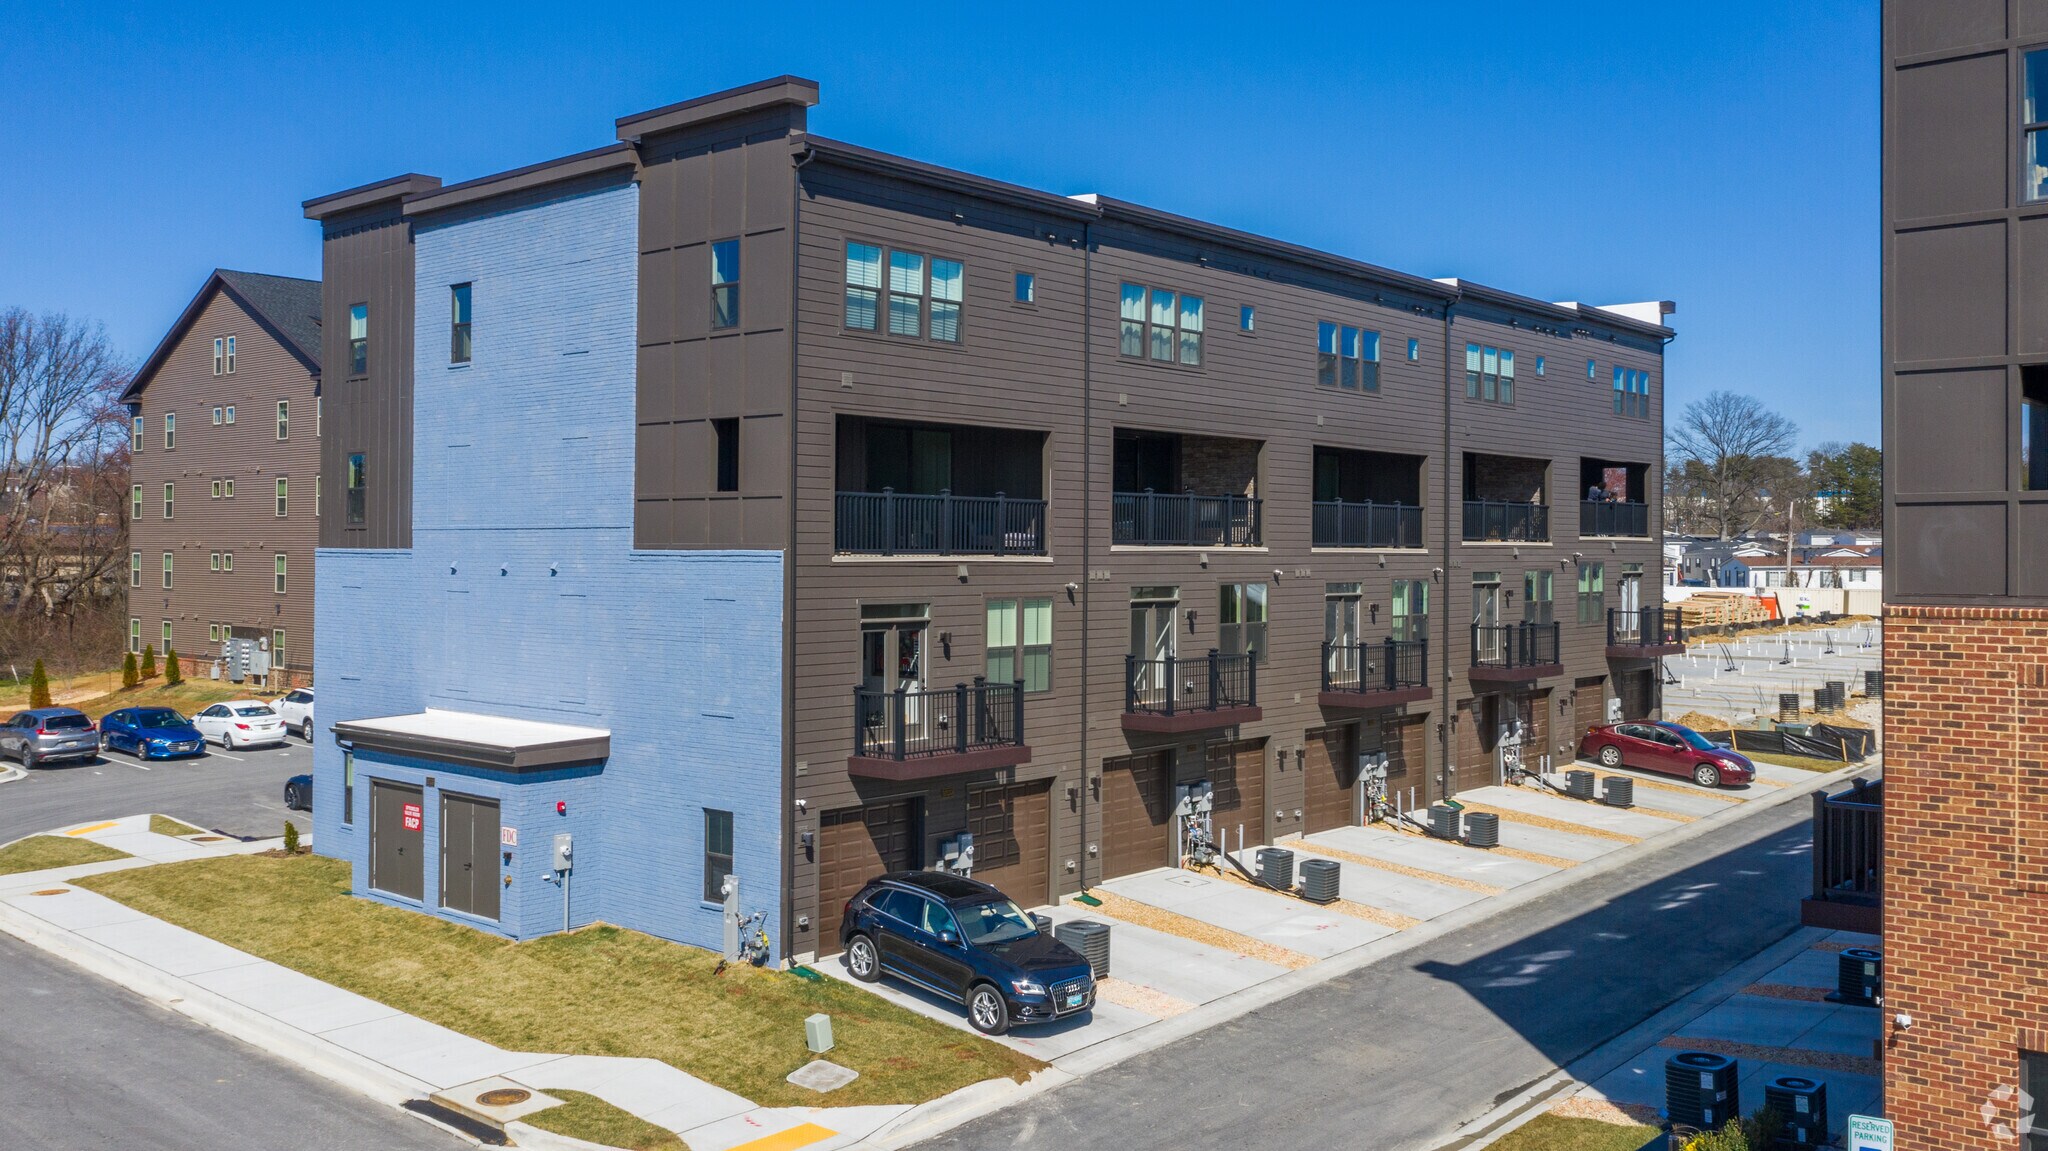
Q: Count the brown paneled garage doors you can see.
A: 10